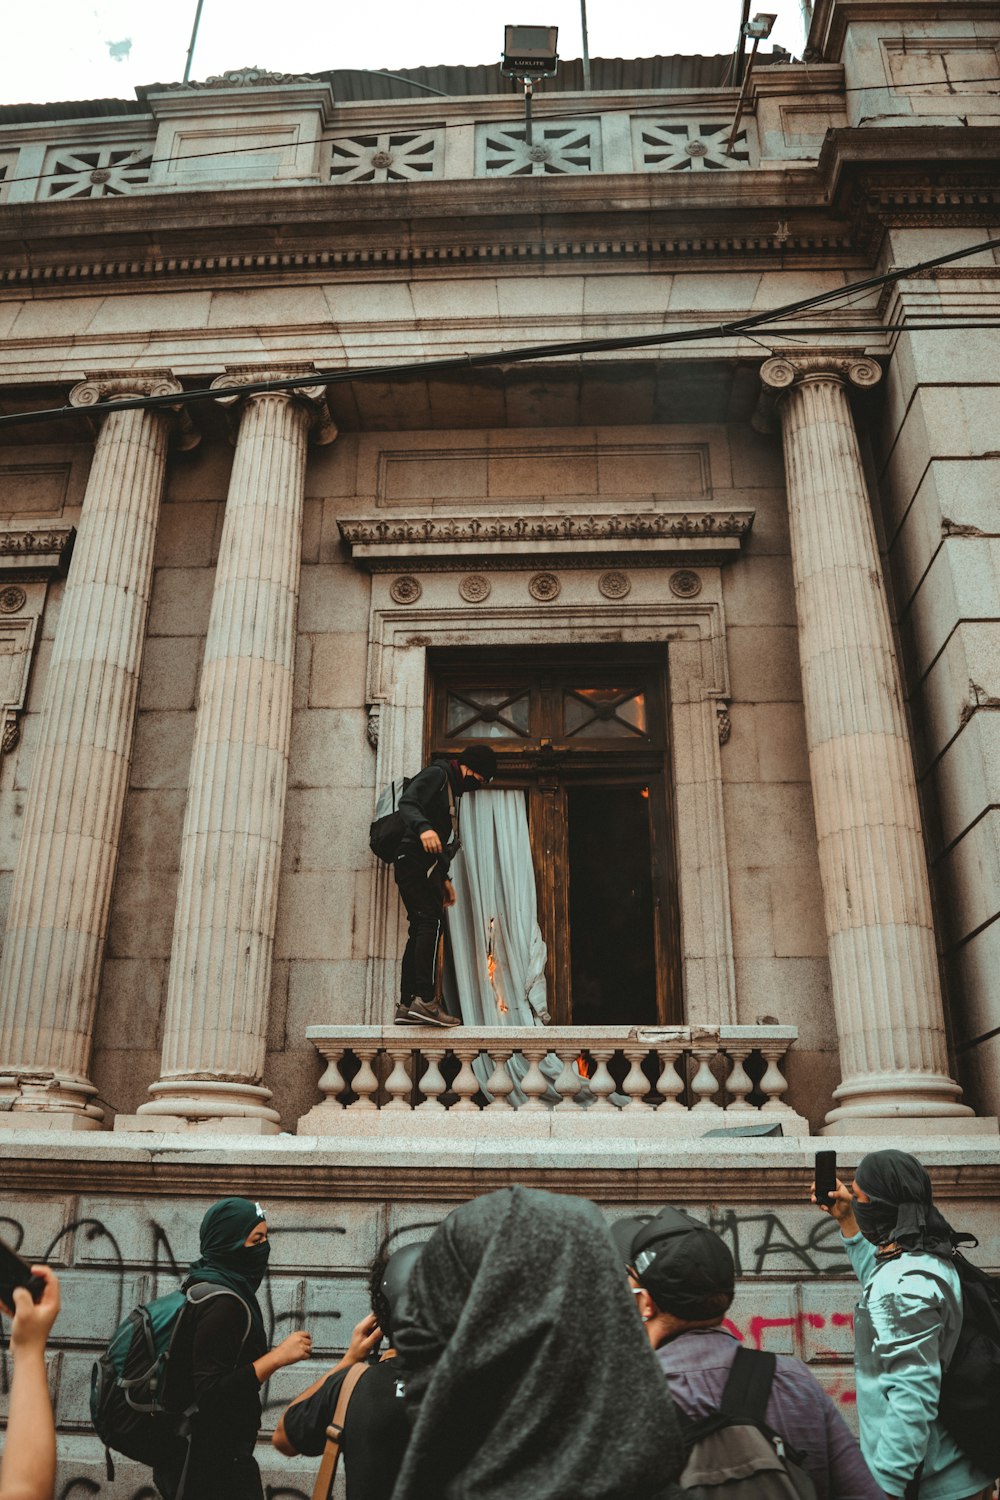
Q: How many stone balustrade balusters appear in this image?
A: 14